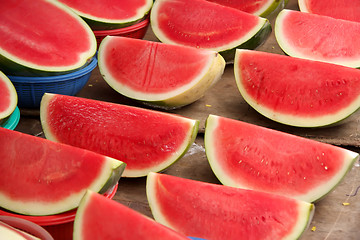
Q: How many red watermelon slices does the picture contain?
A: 14